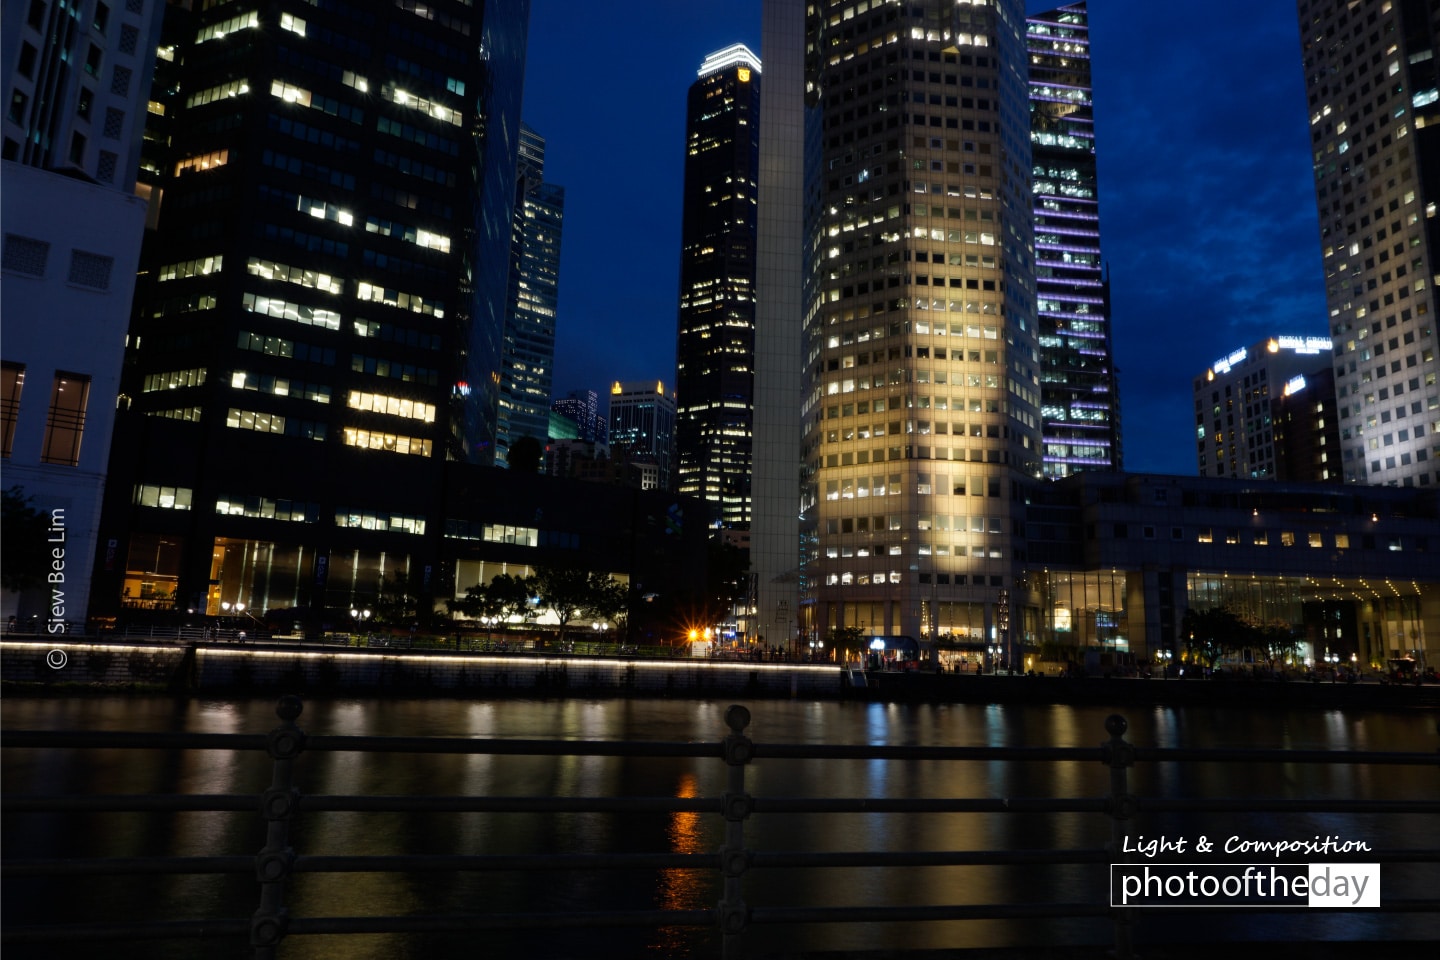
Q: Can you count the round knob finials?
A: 3